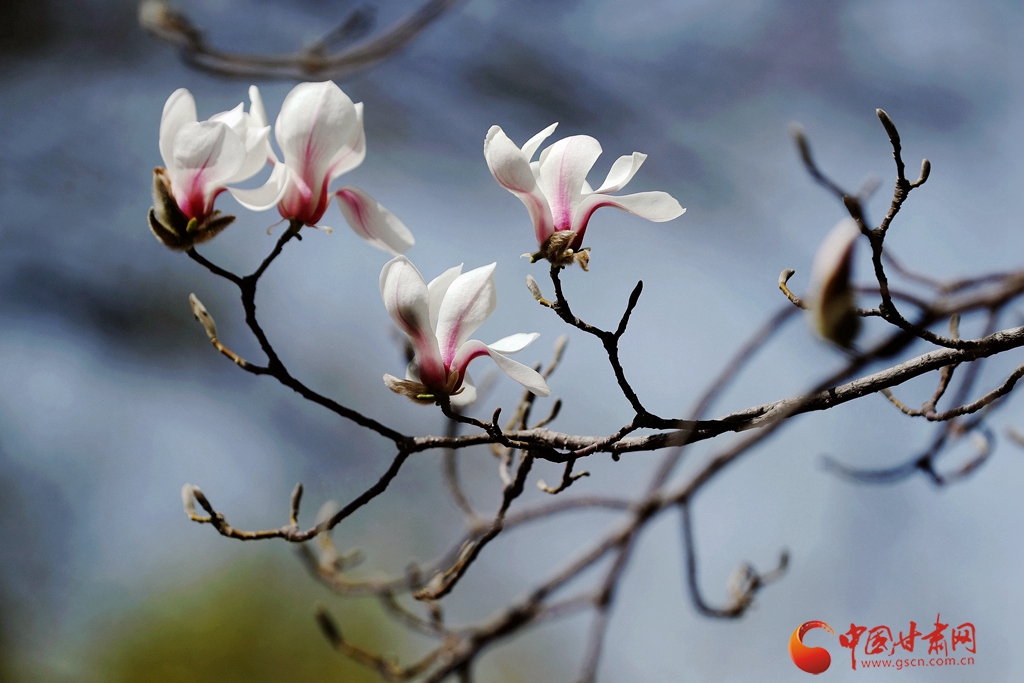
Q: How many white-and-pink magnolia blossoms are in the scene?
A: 4